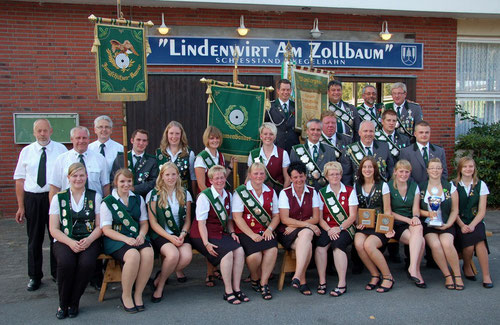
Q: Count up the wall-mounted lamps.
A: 4